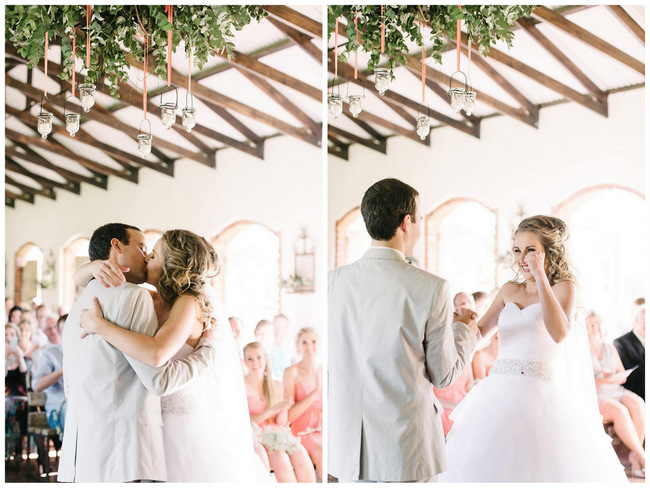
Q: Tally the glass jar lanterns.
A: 12